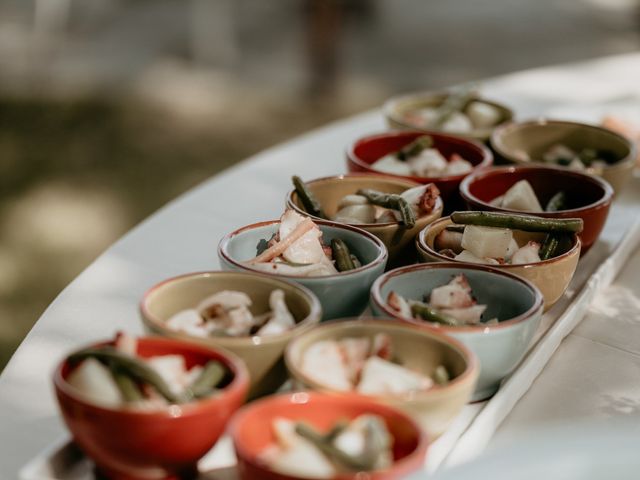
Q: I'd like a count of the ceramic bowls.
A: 12